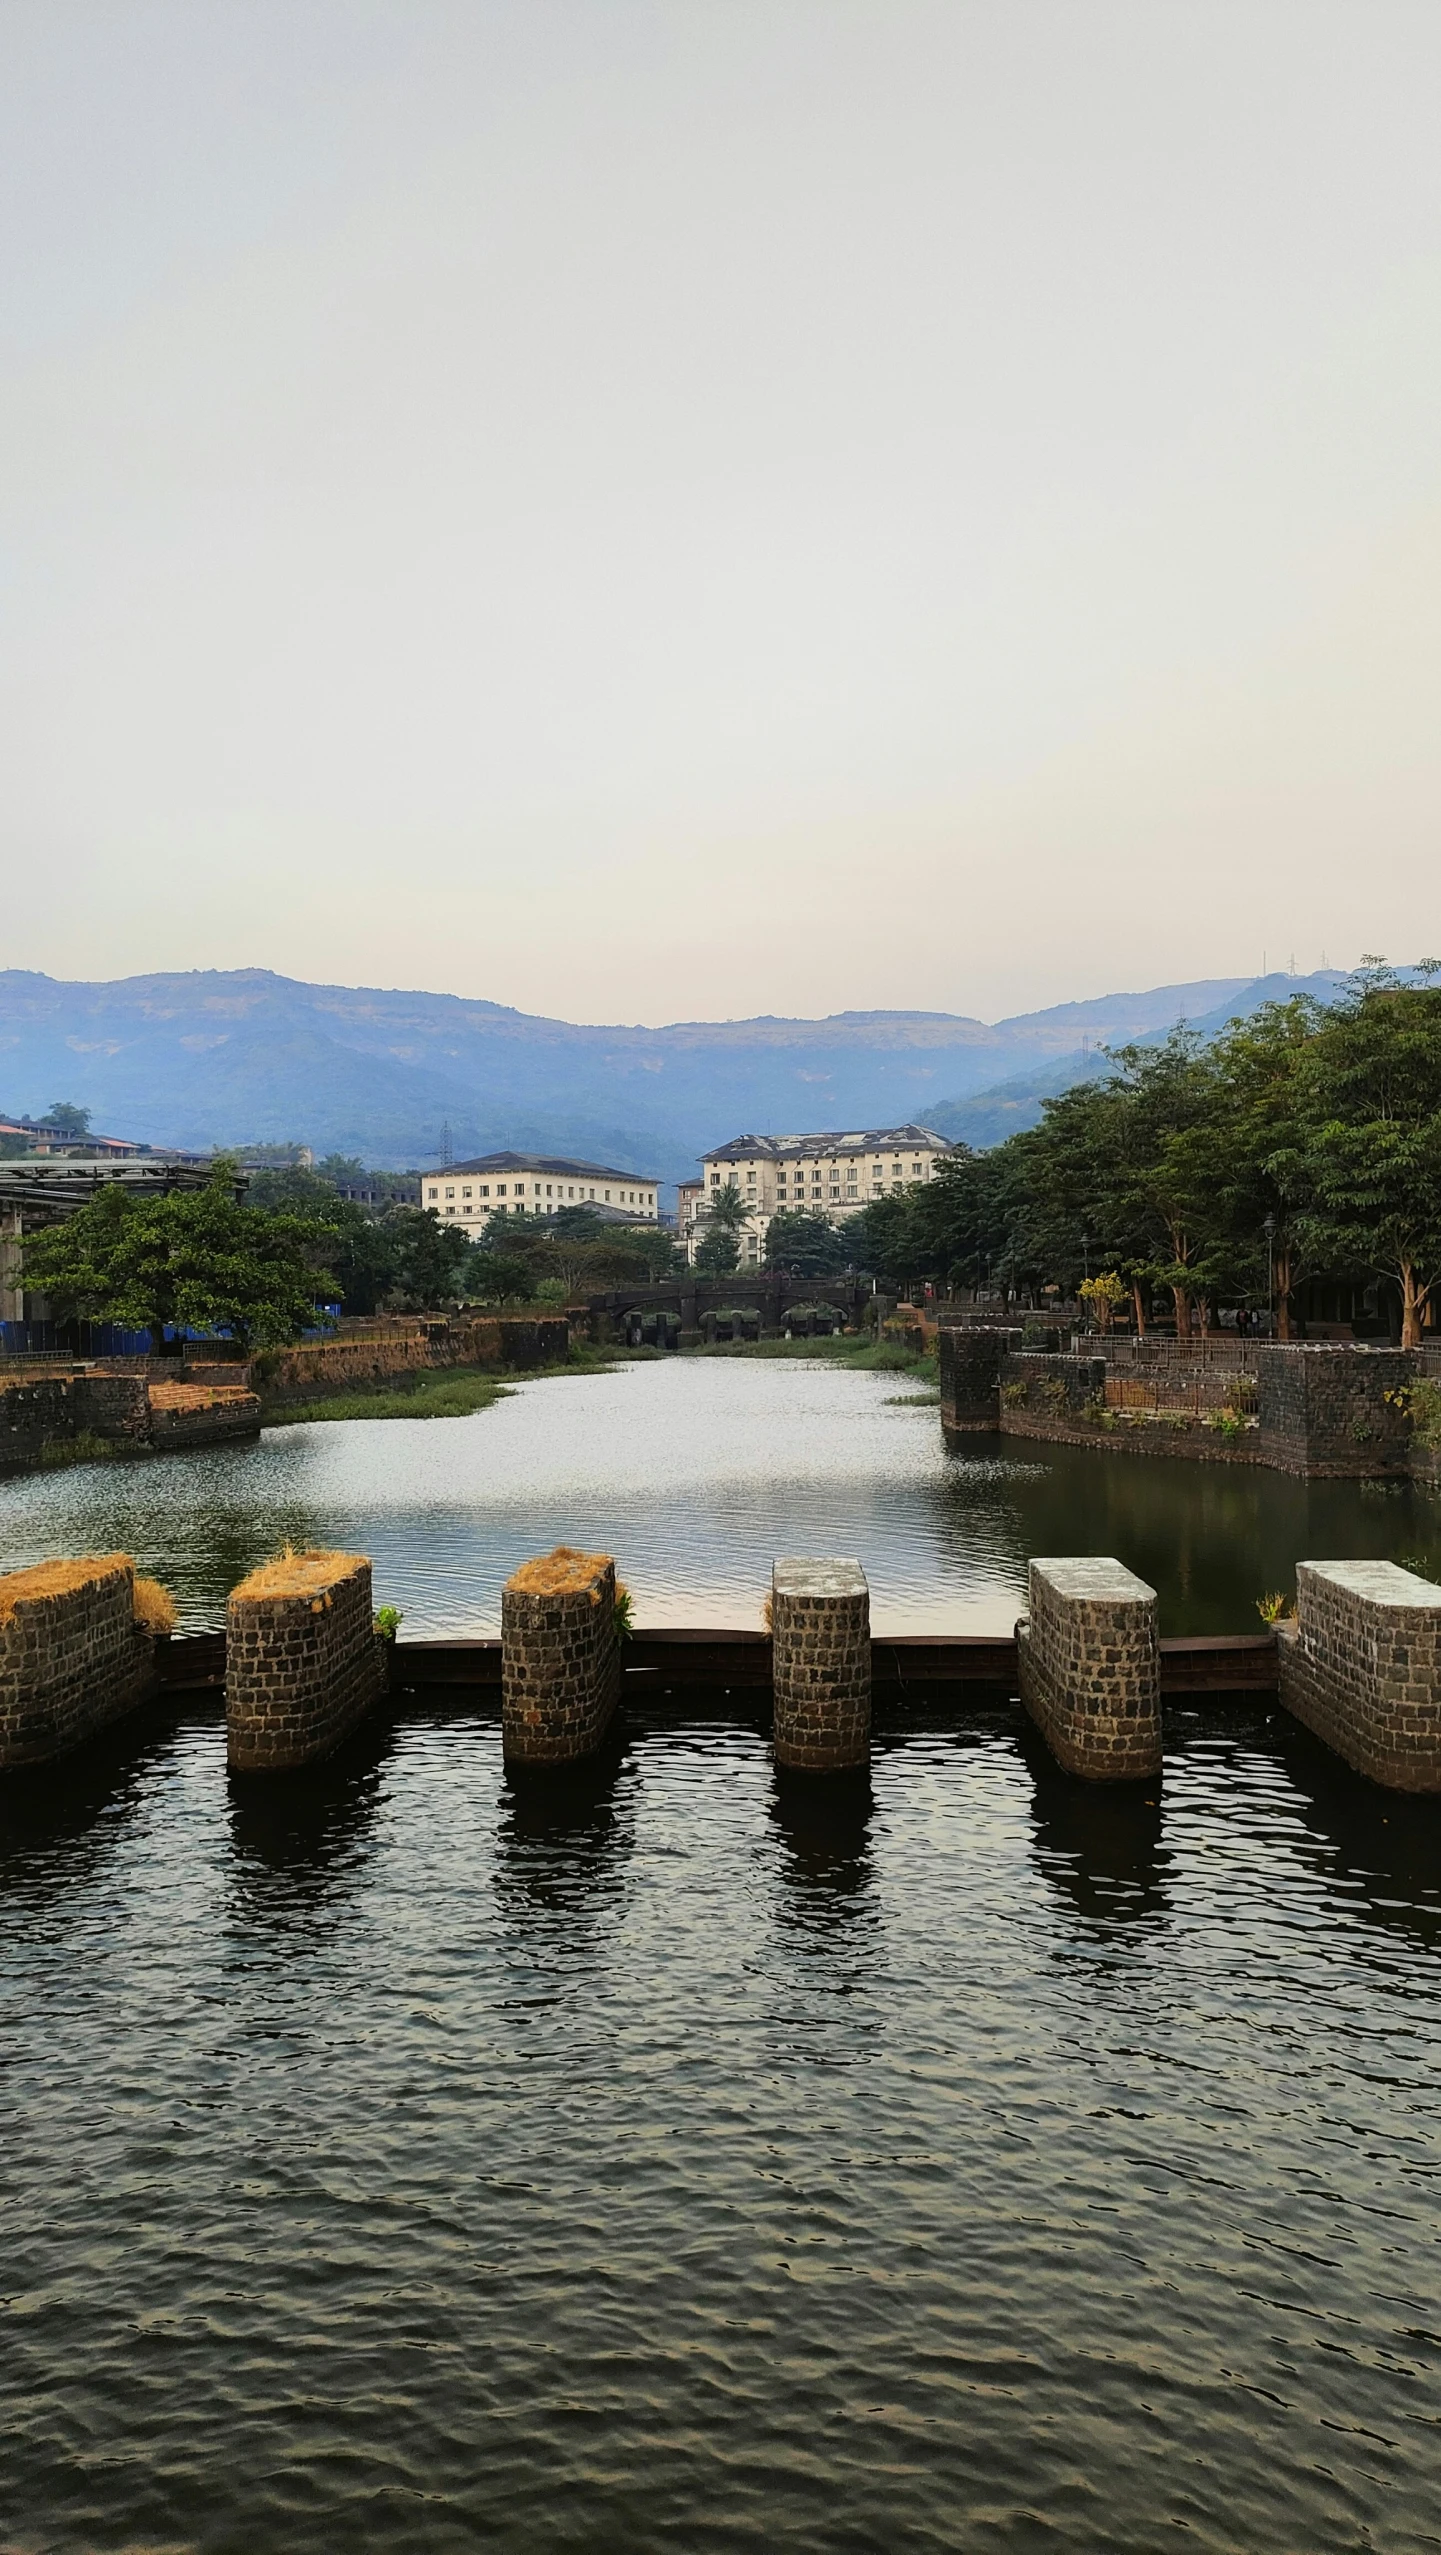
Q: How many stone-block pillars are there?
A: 6